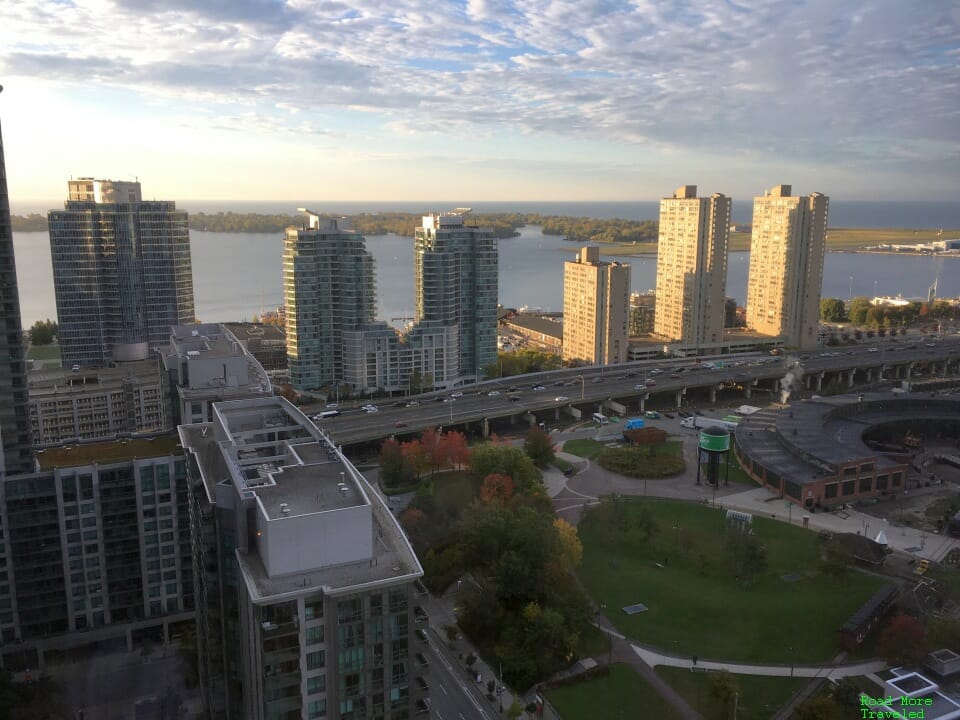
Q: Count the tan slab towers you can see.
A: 3